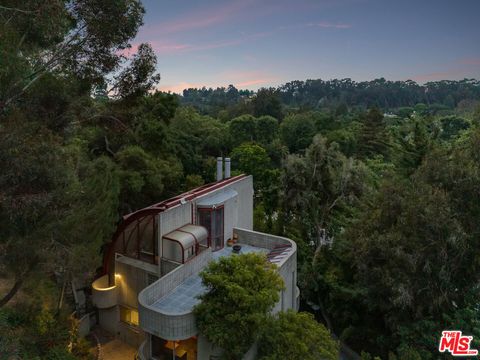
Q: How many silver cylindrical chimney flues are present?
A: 2